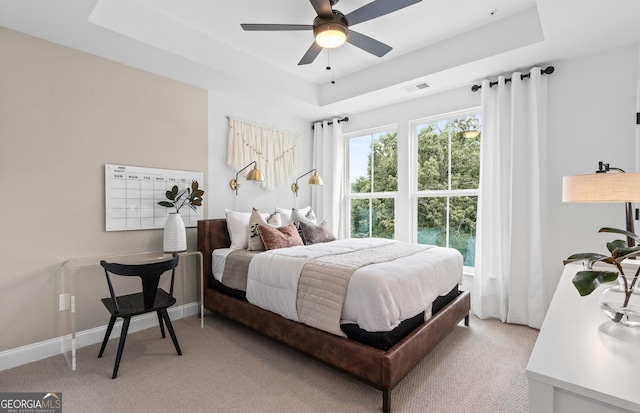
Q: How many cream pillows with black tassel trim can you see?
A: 2